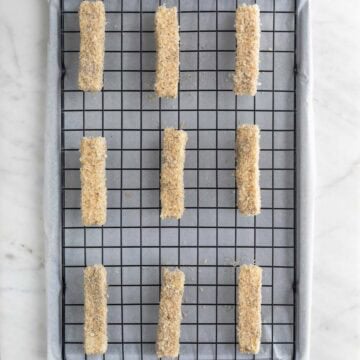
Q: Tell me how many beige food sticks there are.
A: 9